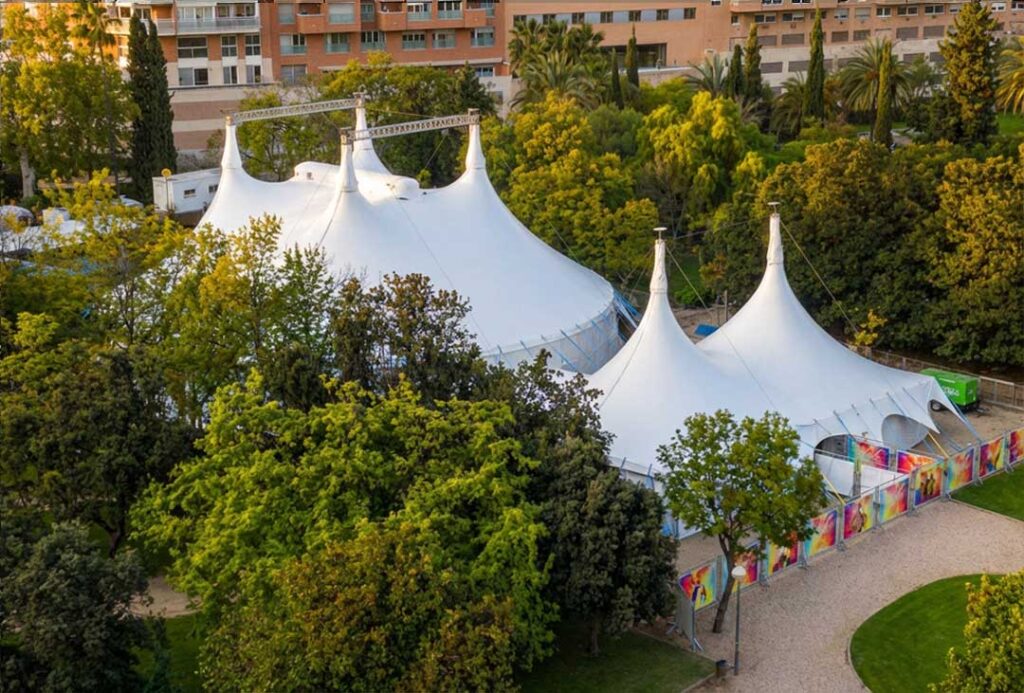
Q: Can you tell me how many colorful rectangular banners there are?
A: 12